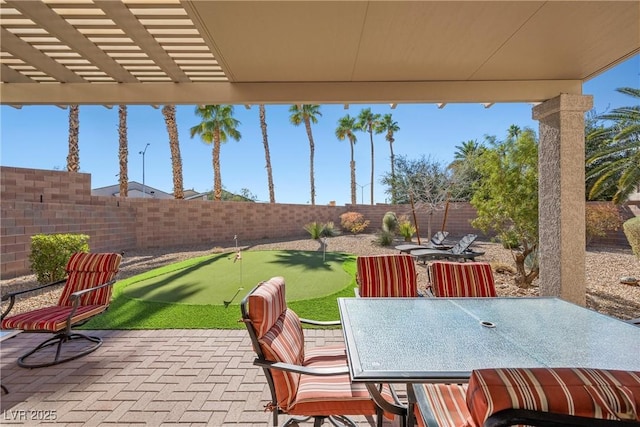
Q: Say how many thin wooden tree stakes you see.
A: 2